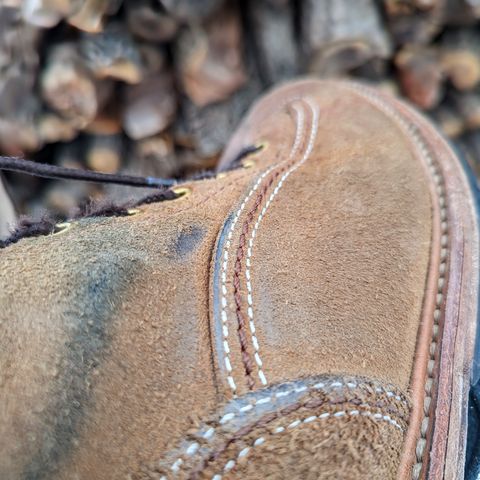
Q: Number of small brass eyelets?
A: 6